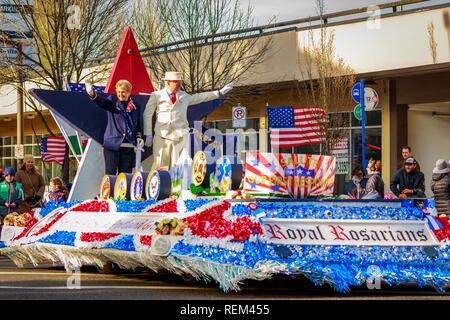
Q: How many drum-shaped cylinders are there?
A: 6